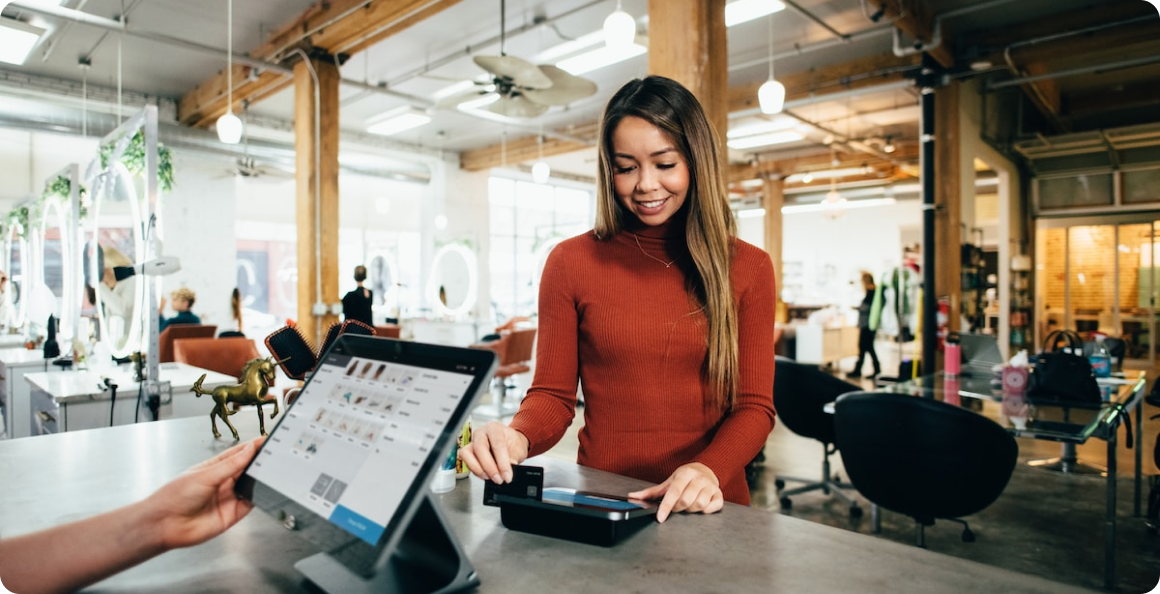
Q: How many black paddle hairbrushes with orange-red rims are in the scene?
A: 3